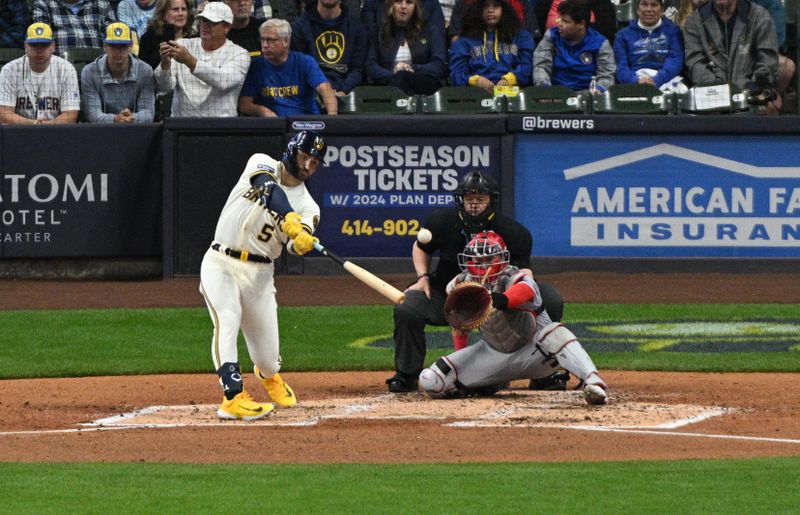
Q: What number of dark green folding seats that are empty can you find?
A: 5